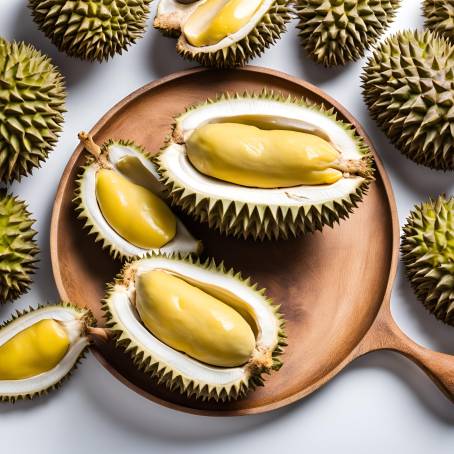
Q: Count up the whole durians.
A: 7